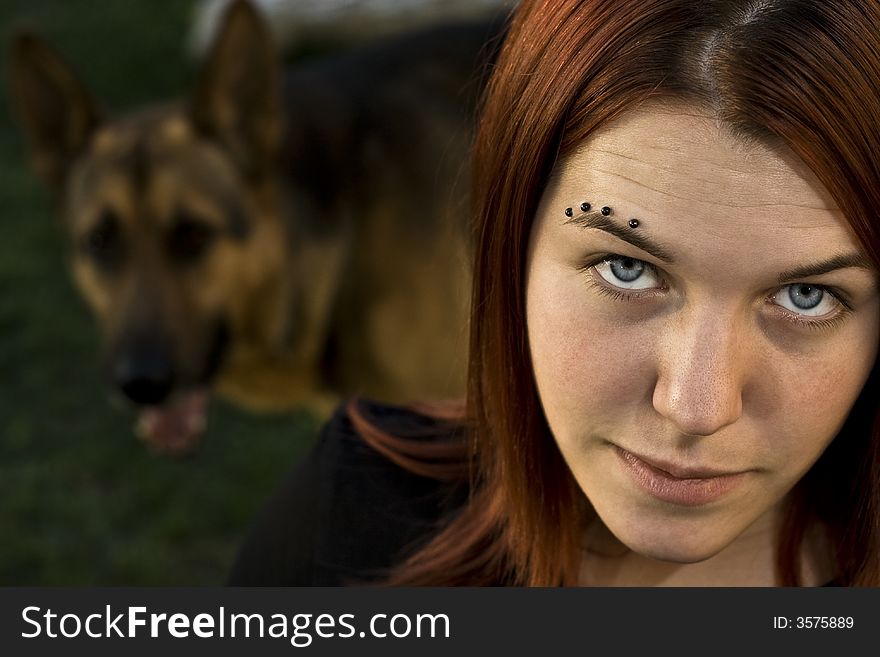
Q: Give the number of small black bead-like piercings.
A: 4